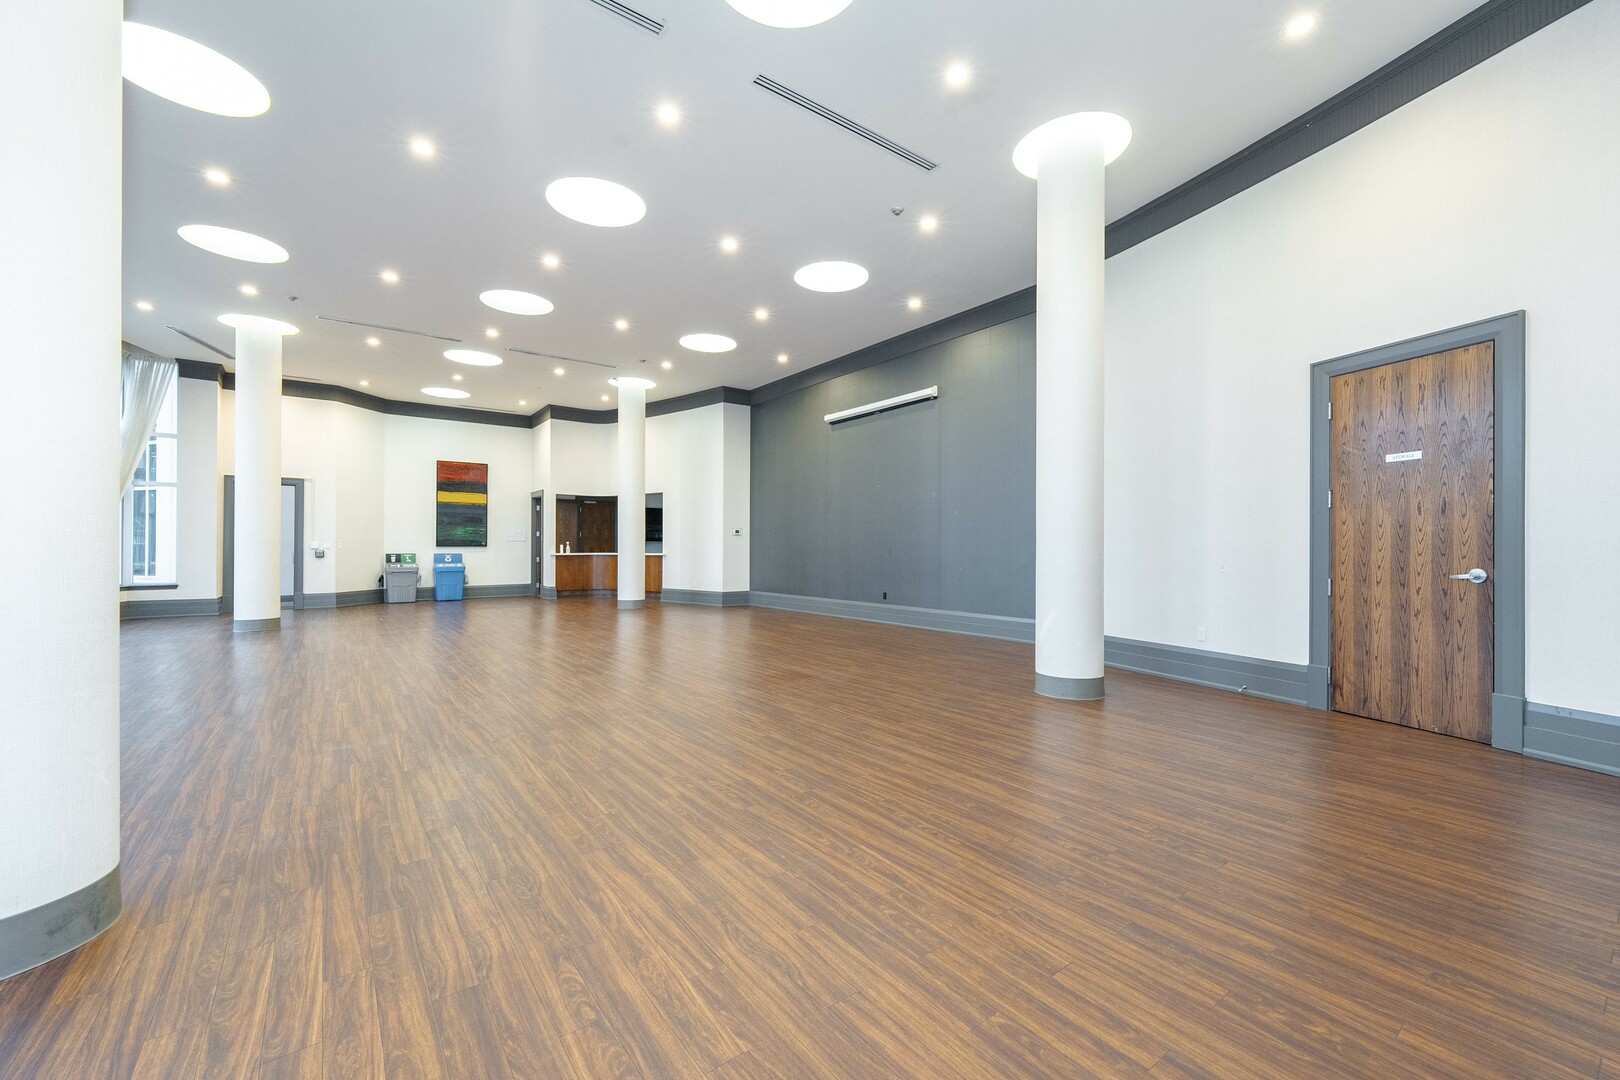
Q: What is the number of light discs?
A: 12